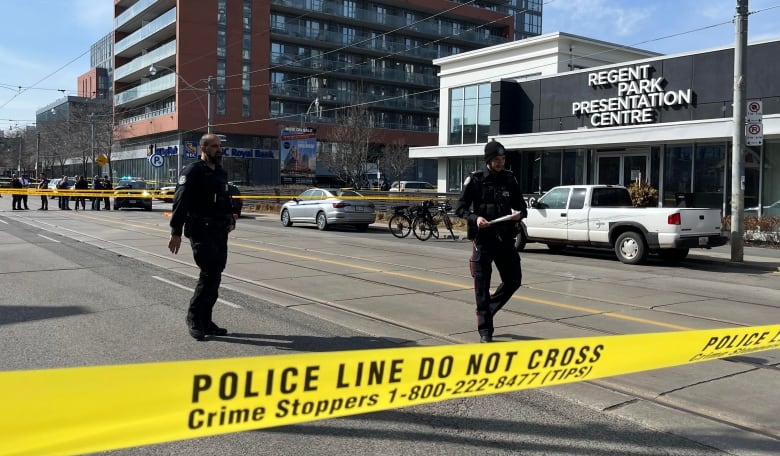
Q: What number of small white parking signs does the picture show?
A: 2